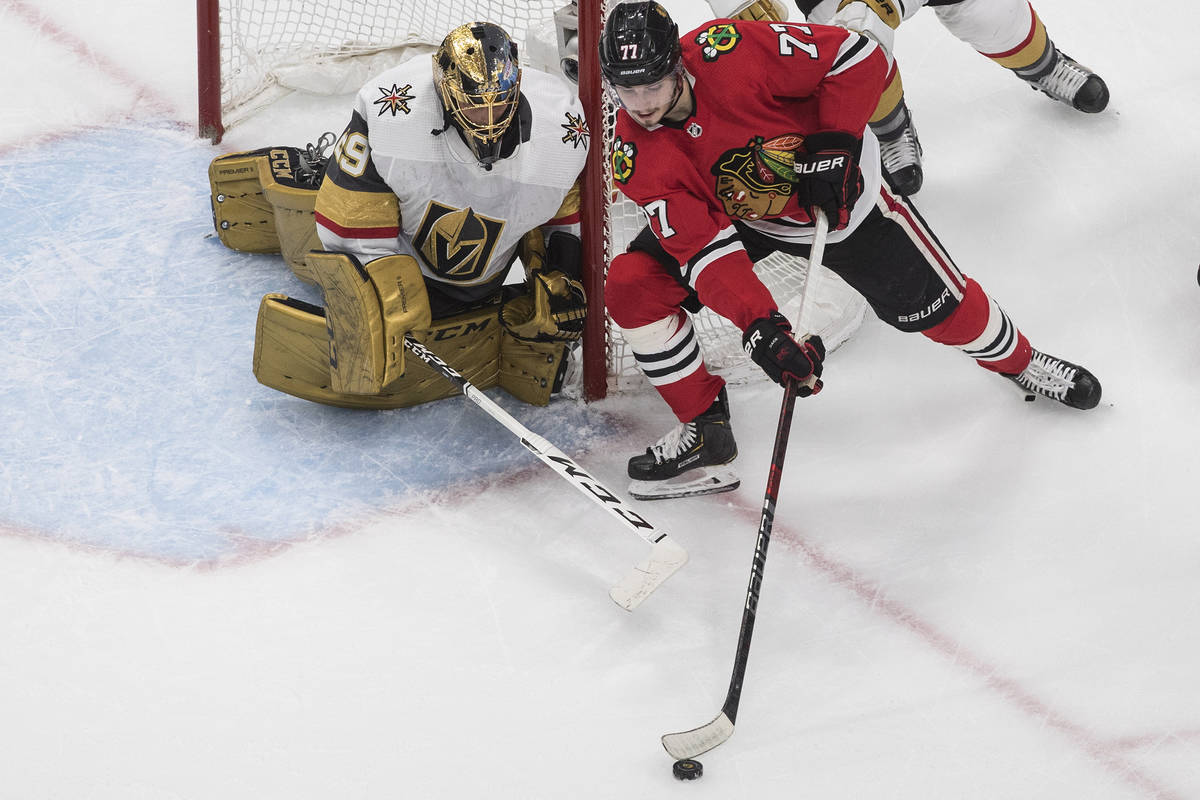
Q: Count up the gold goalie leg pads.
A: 2